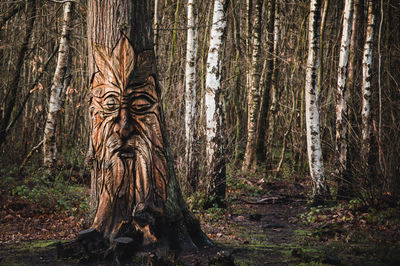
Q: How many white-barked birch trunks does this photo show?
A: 6